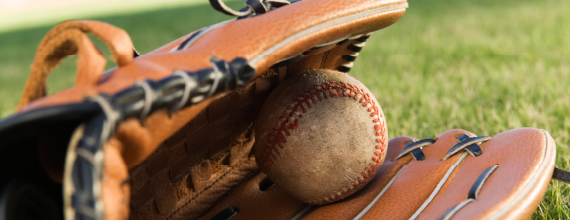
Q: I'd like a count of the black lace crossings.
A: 2